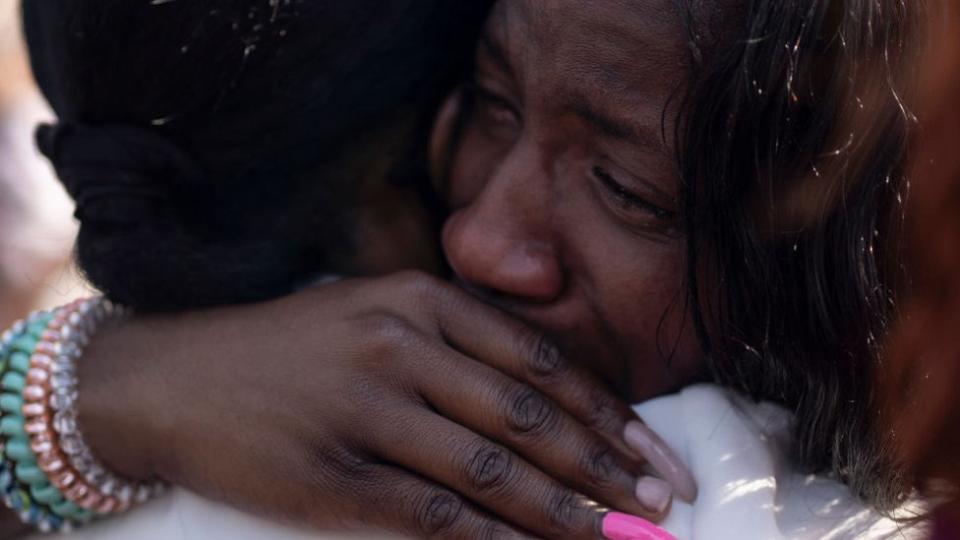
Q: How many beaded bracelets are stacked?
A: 4